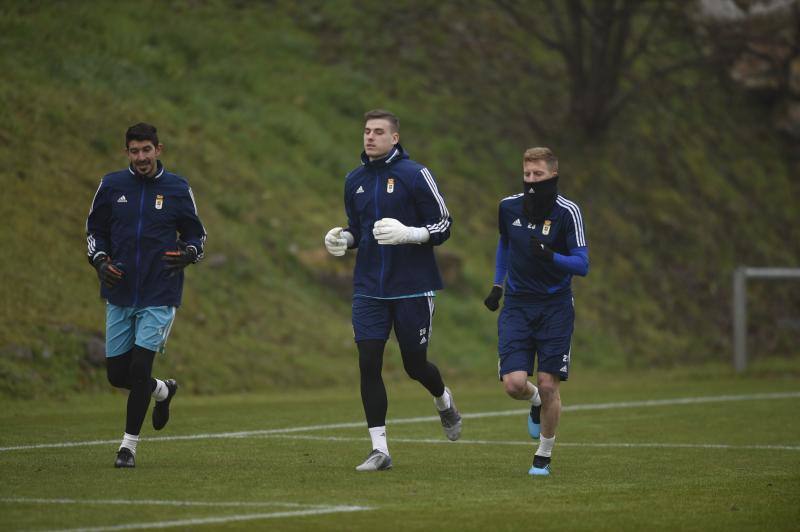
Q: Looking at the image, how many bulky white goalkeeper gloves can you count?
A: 2